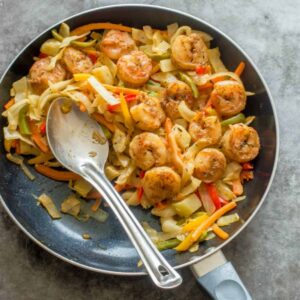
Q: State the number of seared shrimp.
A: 13